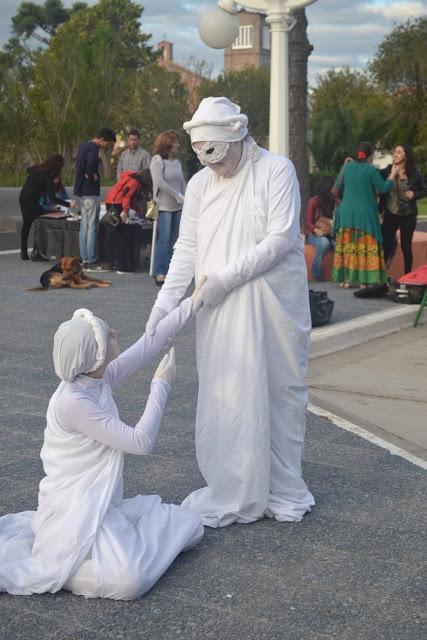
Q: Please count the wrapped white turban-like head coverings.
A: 2